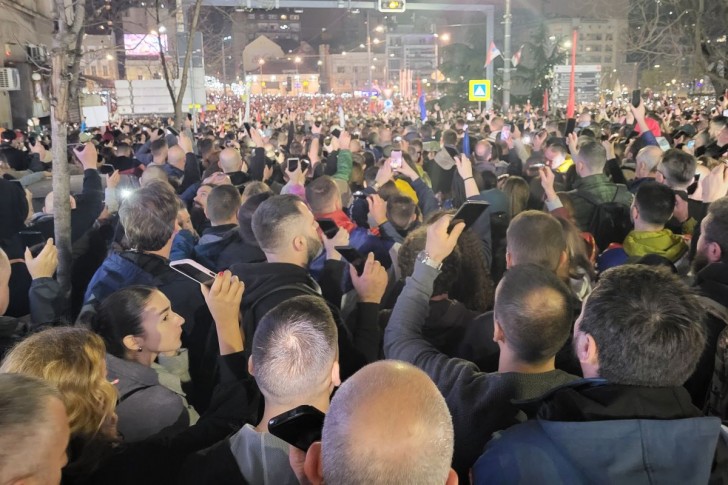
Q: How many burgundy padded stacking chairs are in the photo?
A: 0